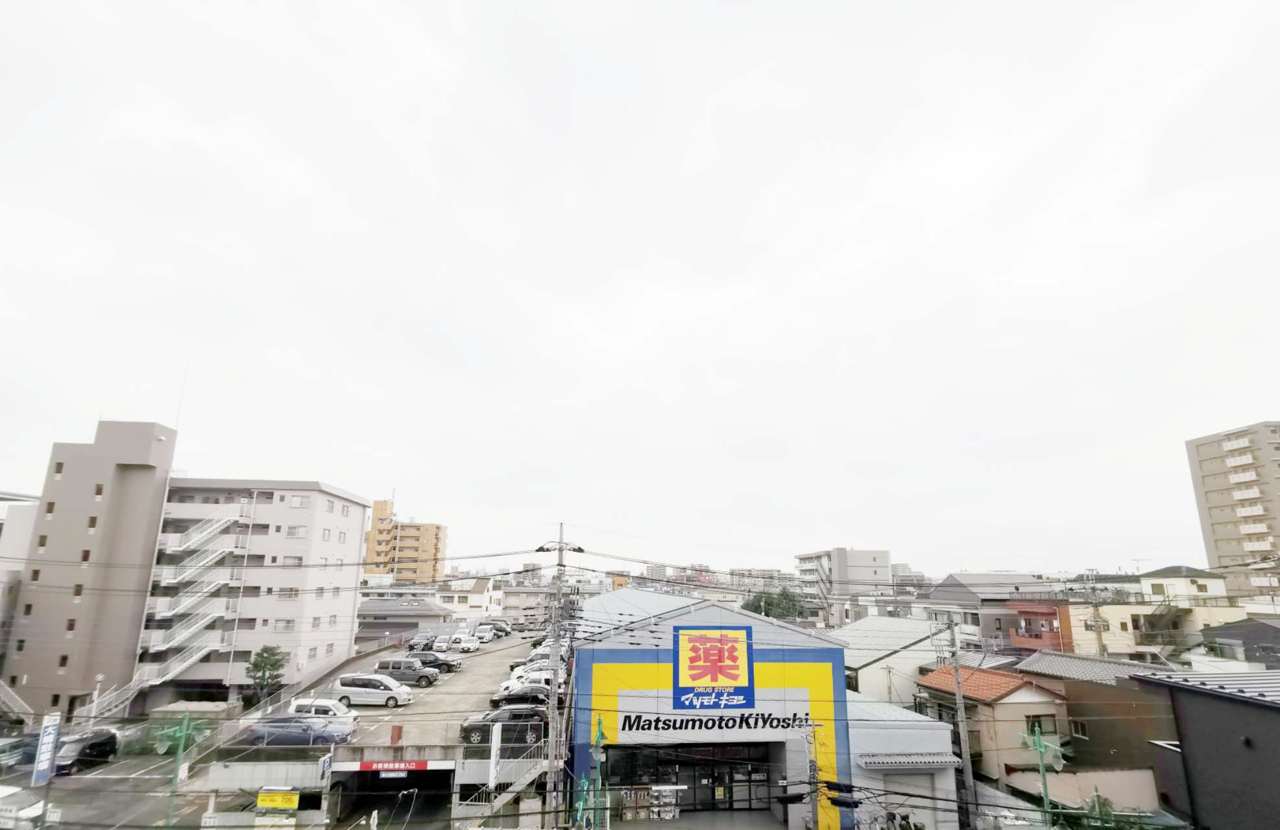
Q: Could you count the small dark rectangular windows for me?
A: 14